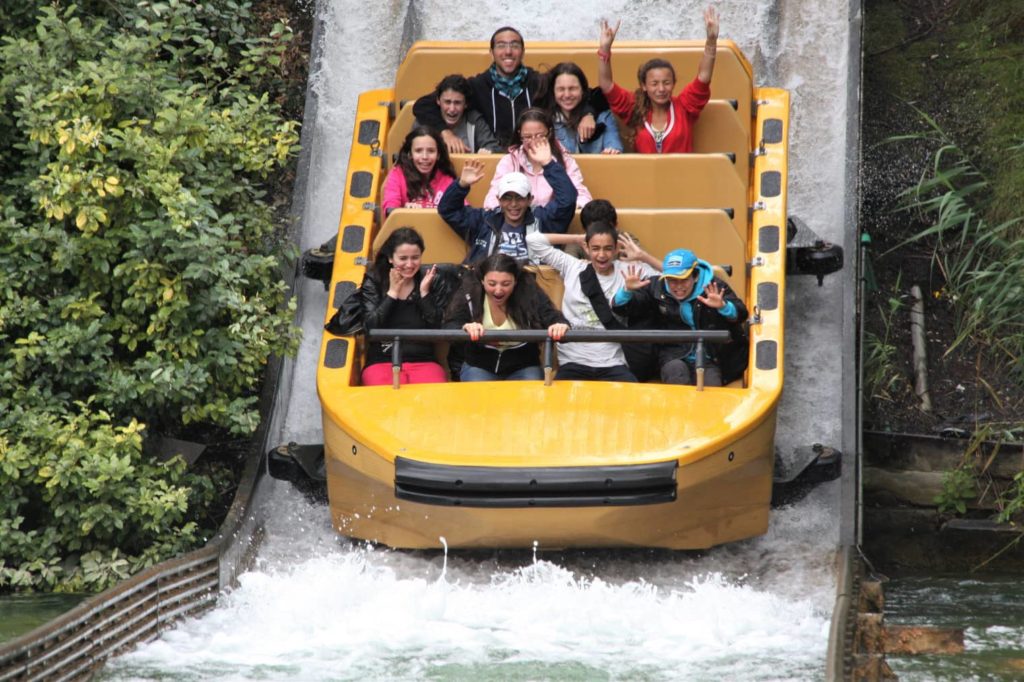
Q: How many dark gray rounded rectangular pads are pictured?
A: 10